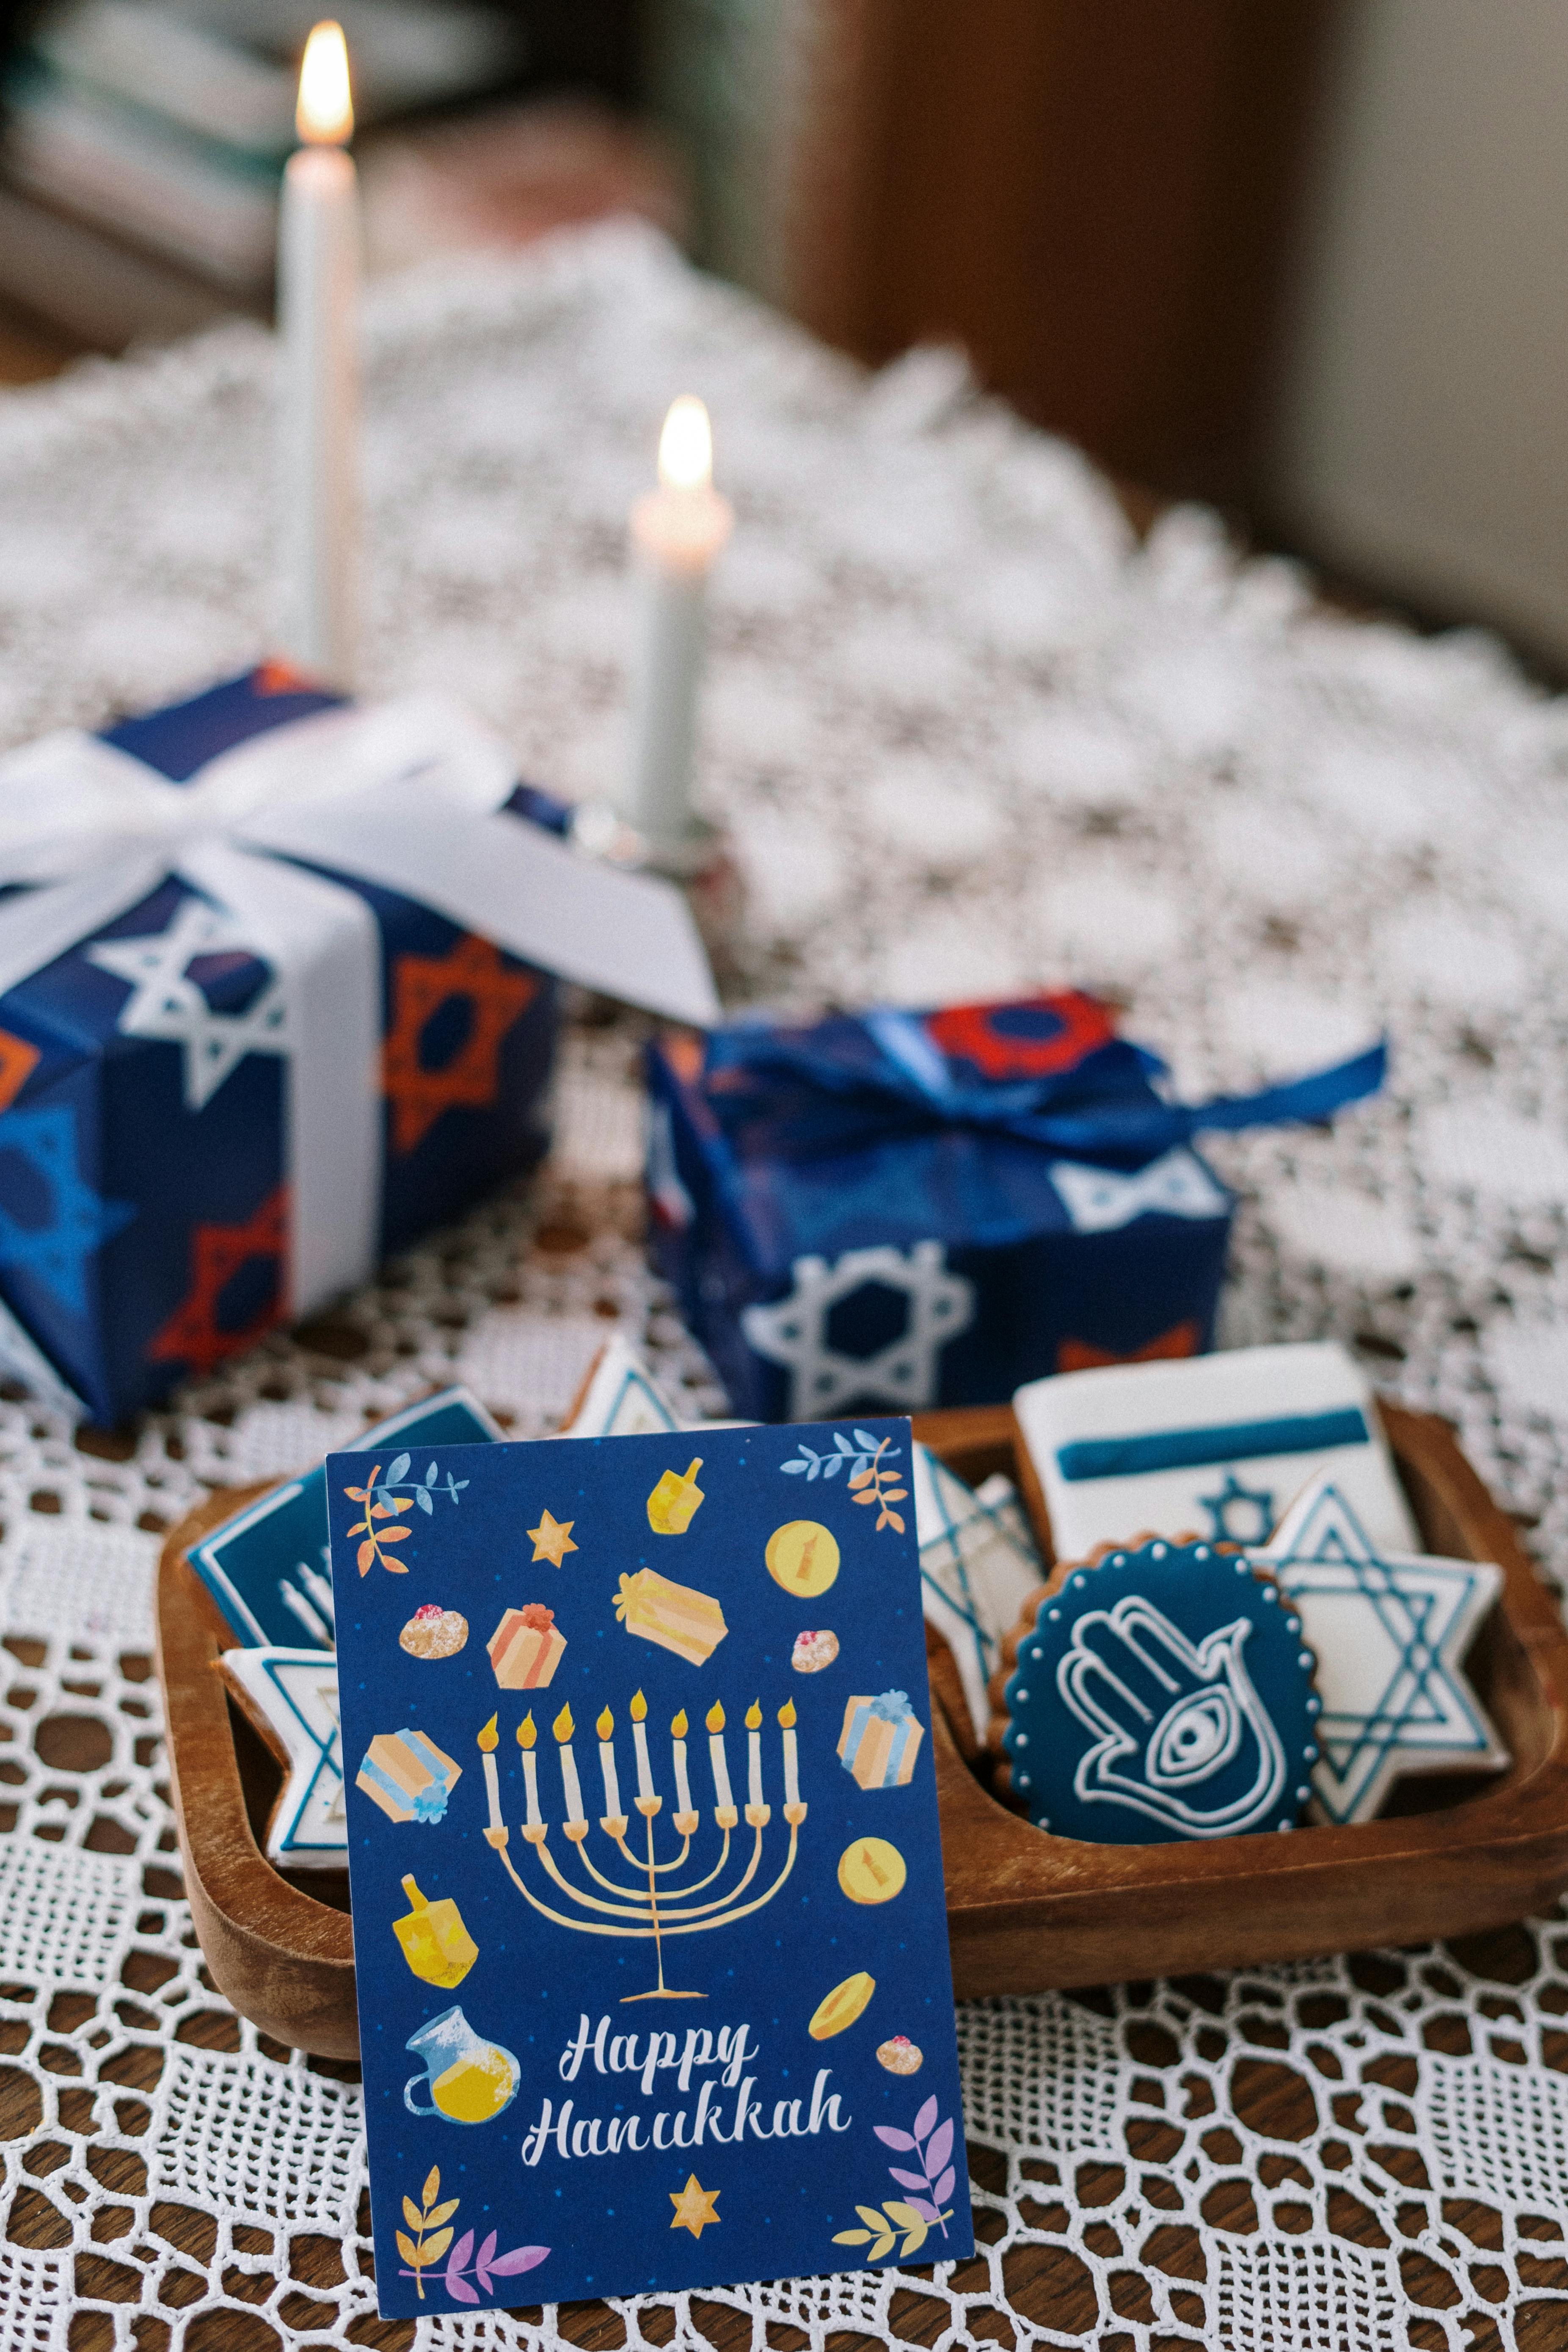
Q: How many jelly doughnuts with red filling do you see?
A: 3